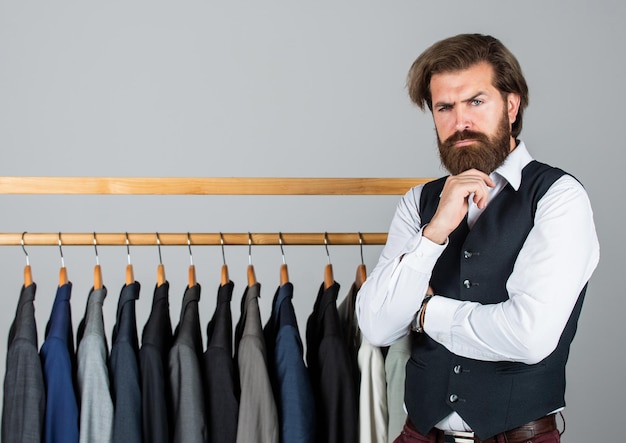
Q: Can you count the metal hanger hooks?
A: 11